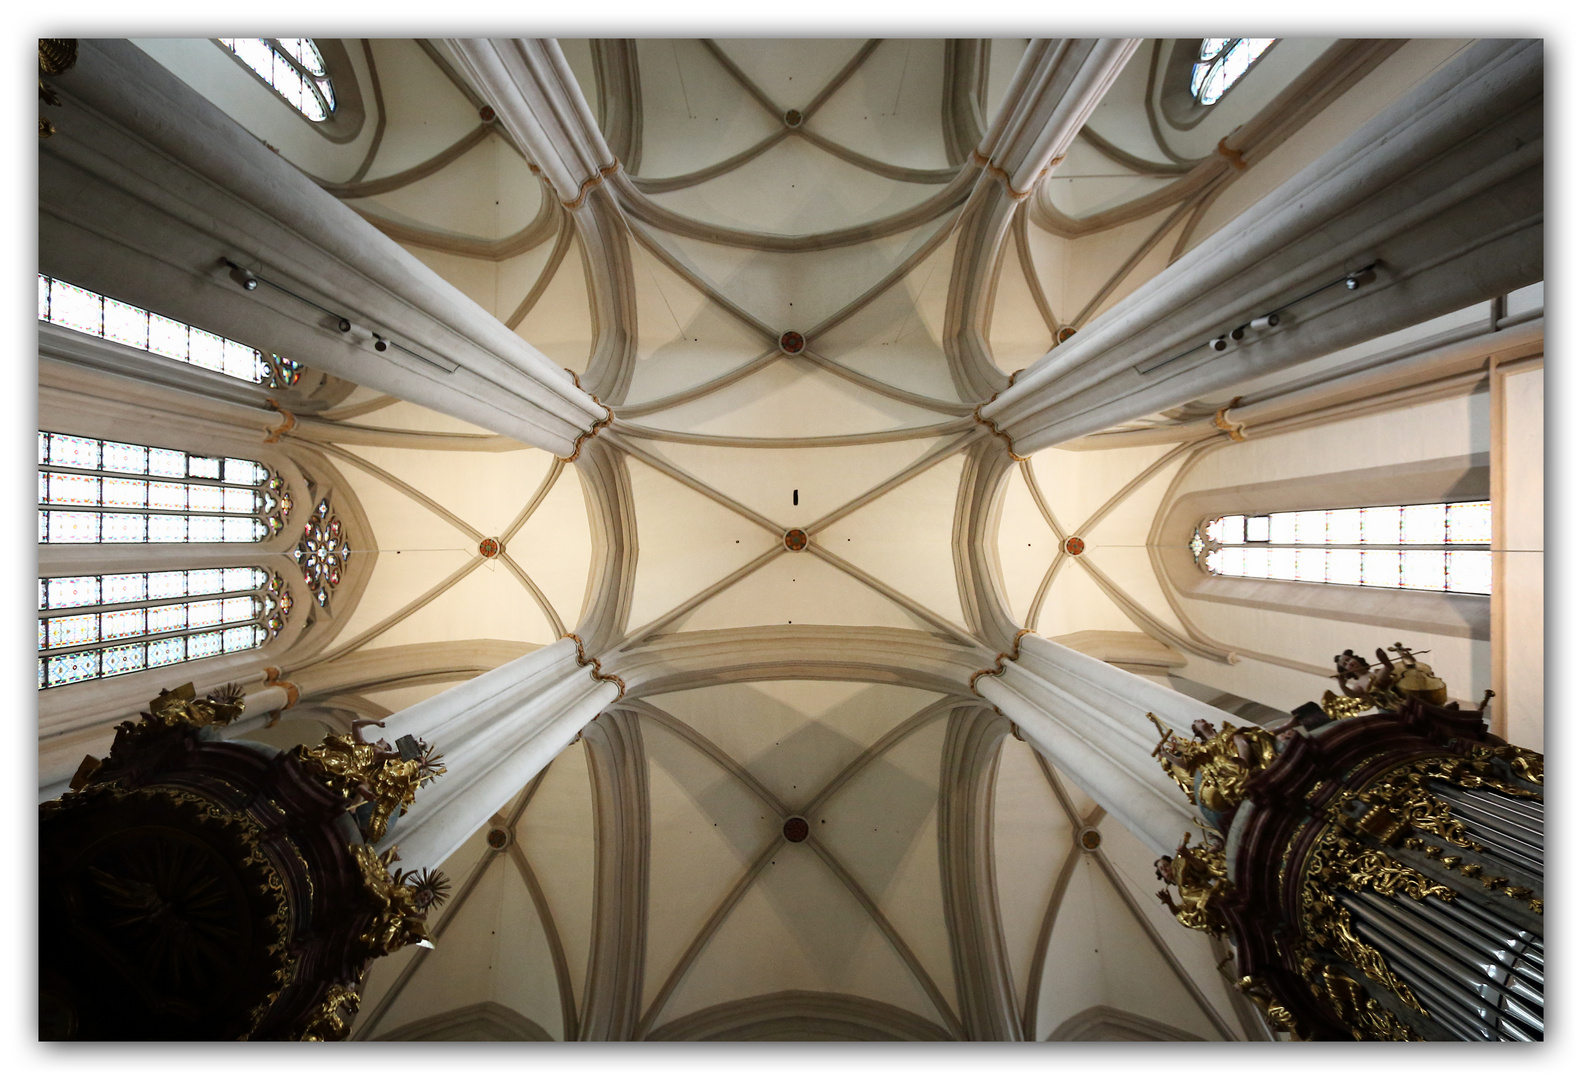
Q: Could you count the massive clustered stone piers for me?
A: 6